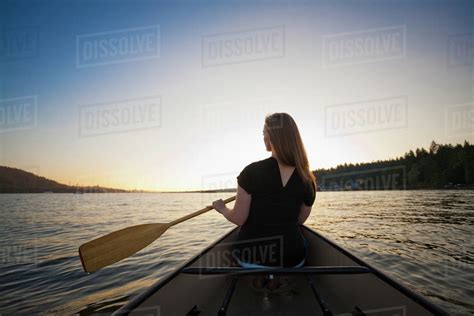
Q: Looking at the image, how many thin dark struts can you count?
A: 2